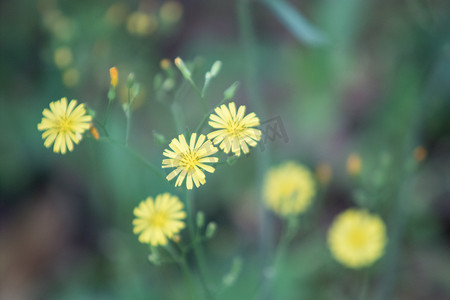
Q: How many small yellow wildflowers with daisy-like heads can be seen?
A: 6